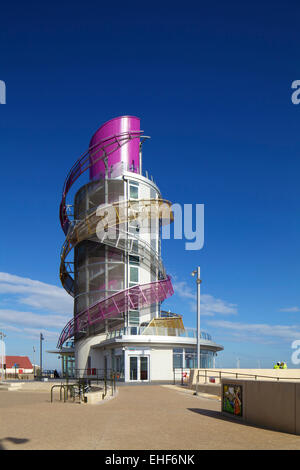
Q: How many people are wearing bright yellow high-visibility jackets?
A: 2